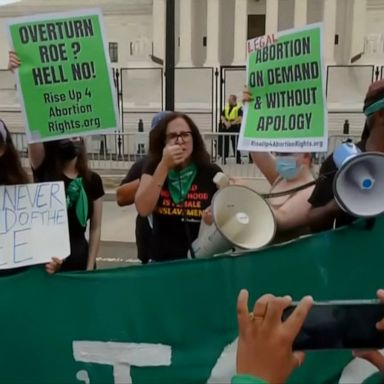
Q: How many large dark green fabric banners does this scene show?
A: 1